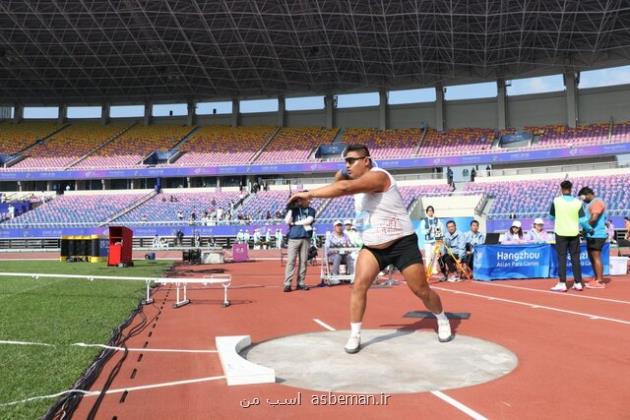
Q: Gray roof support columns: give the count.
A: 12